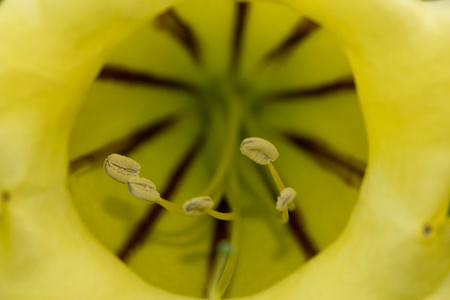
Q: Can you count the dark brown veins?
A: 10